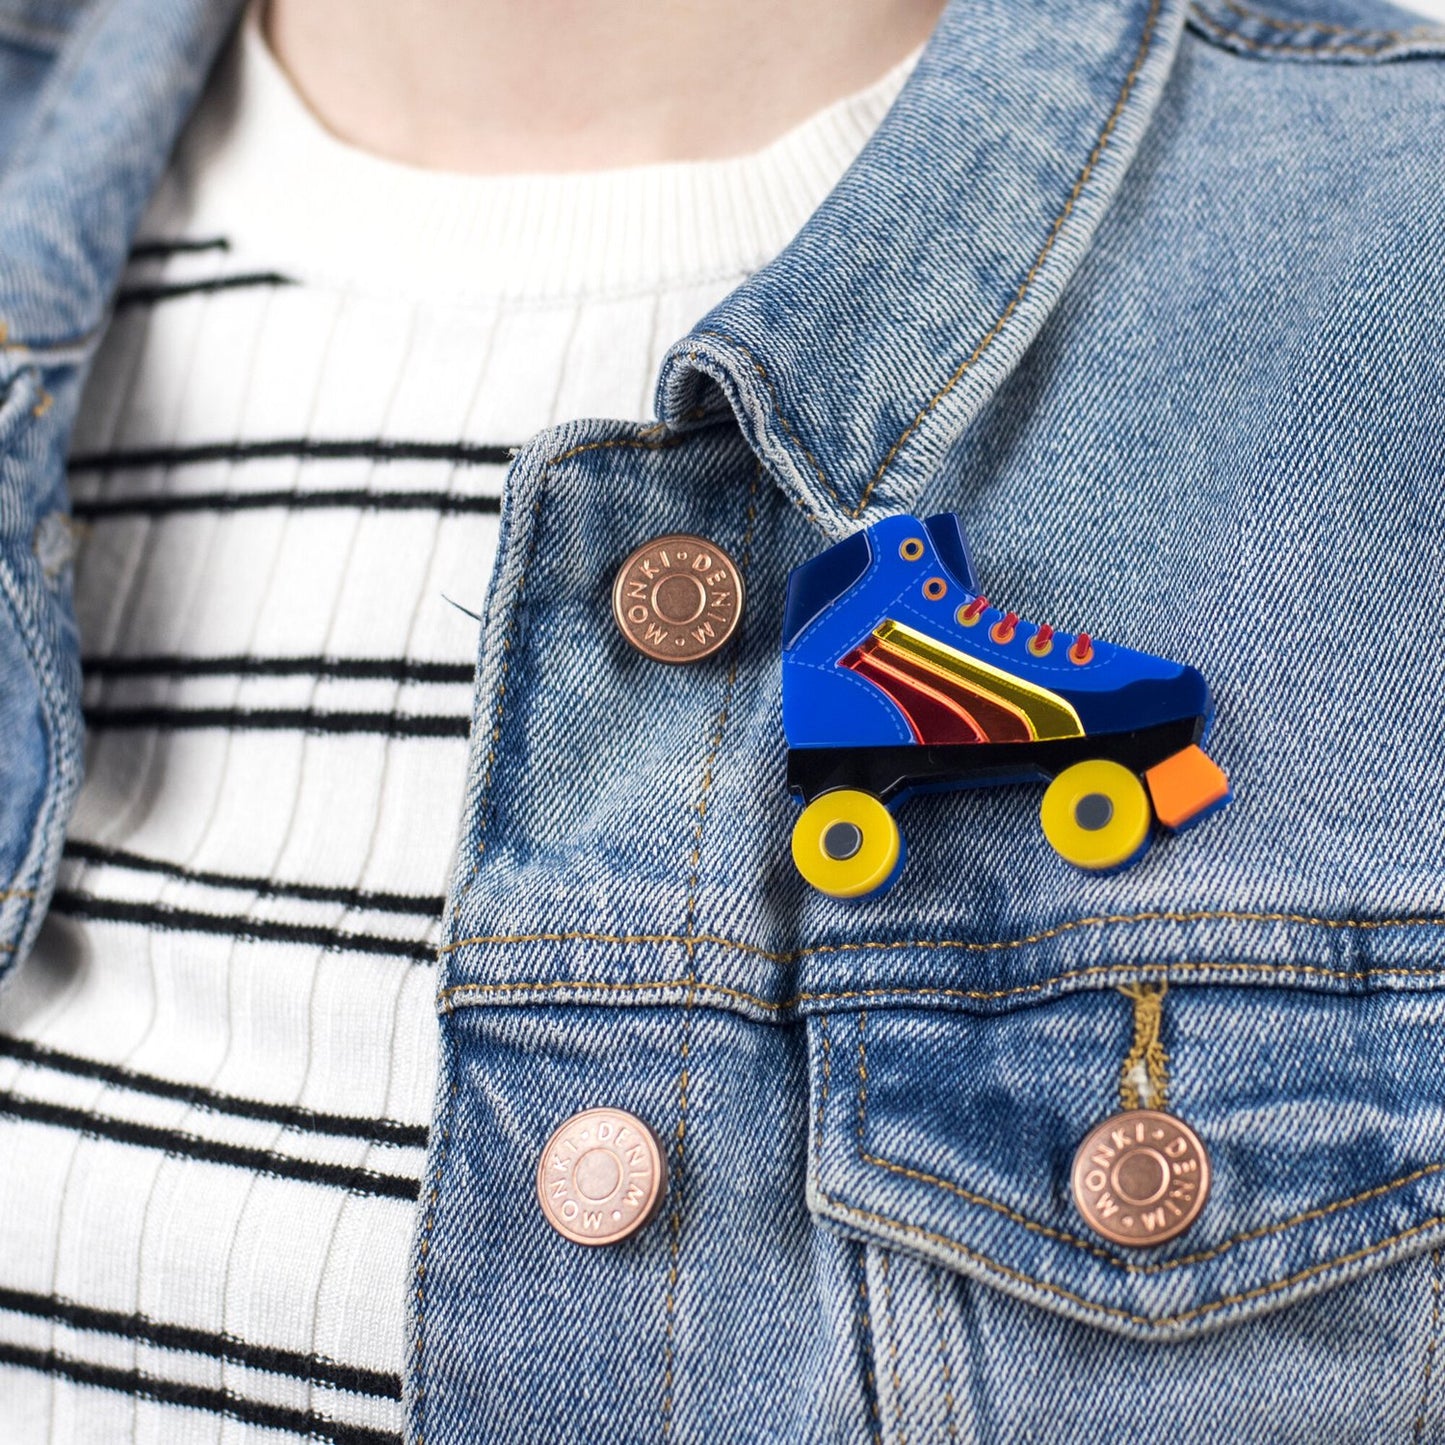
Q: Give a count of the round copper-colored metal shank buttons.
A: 3